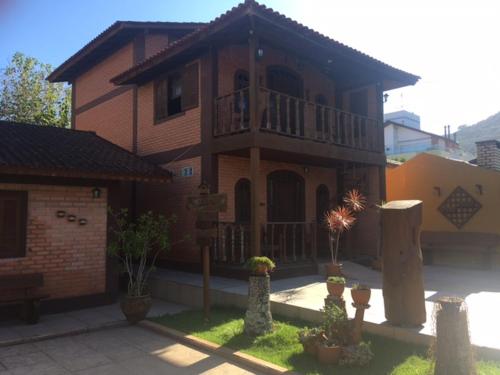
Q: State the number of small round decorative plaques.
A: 3